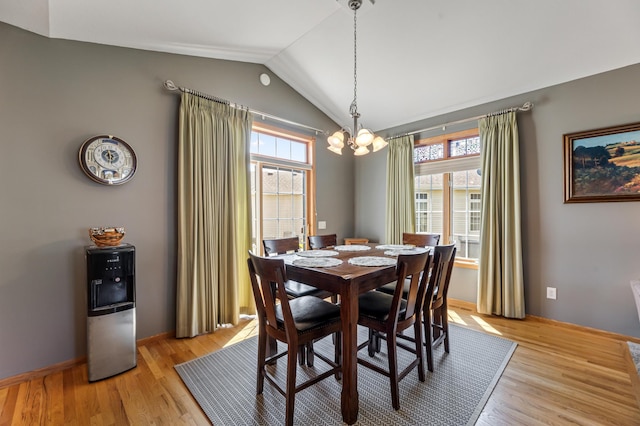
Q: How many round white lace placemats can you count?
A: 6